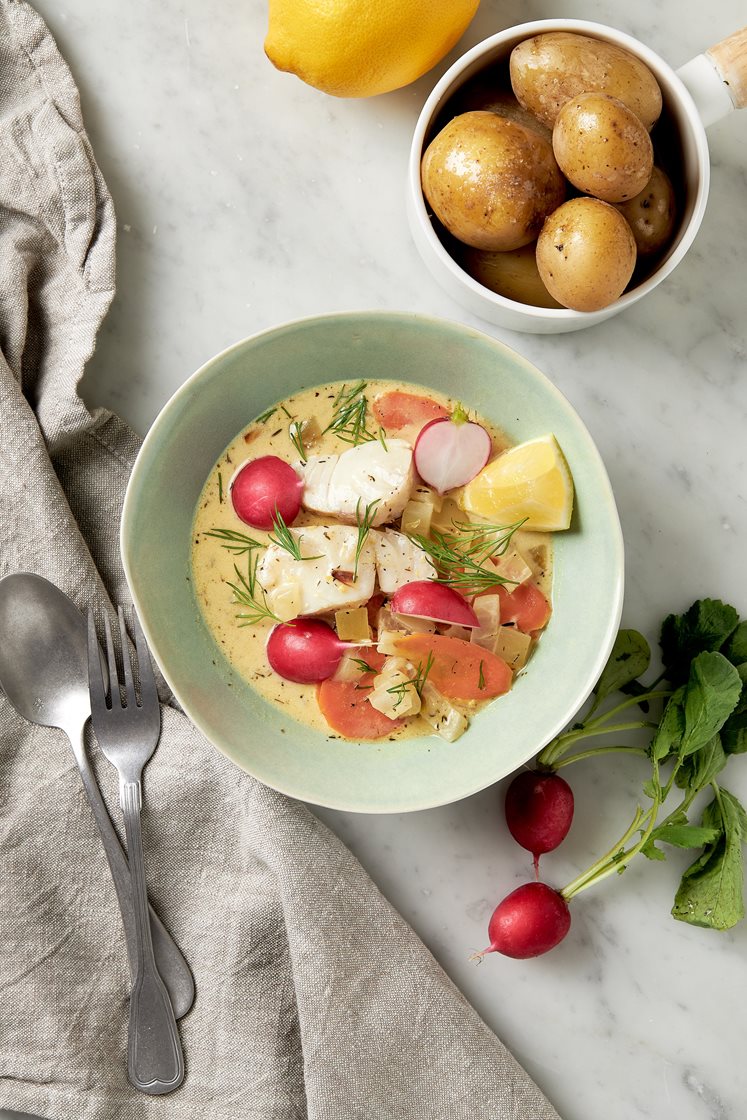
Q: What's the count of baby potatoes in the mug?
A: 7